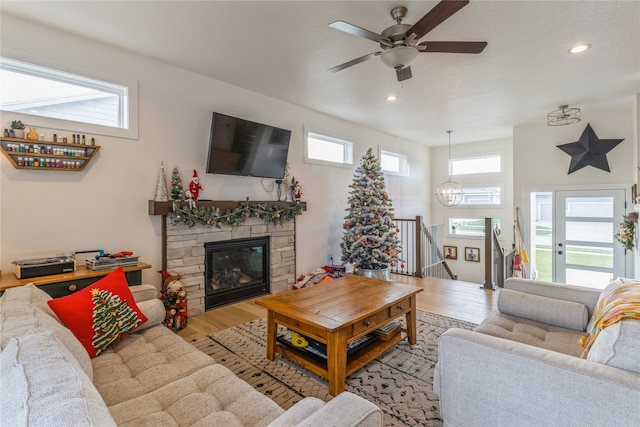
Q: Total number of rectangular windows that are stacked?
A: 3